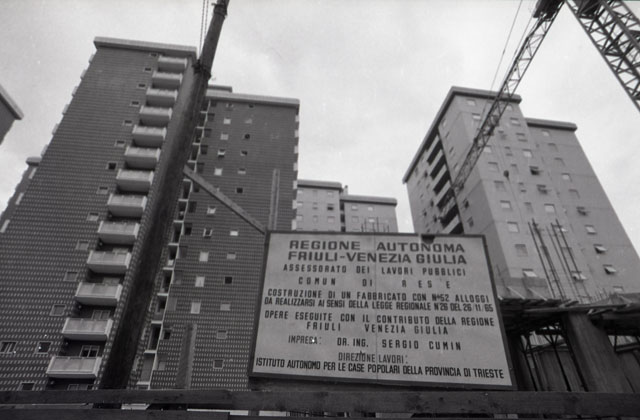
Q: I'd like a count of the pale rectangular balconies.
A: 13